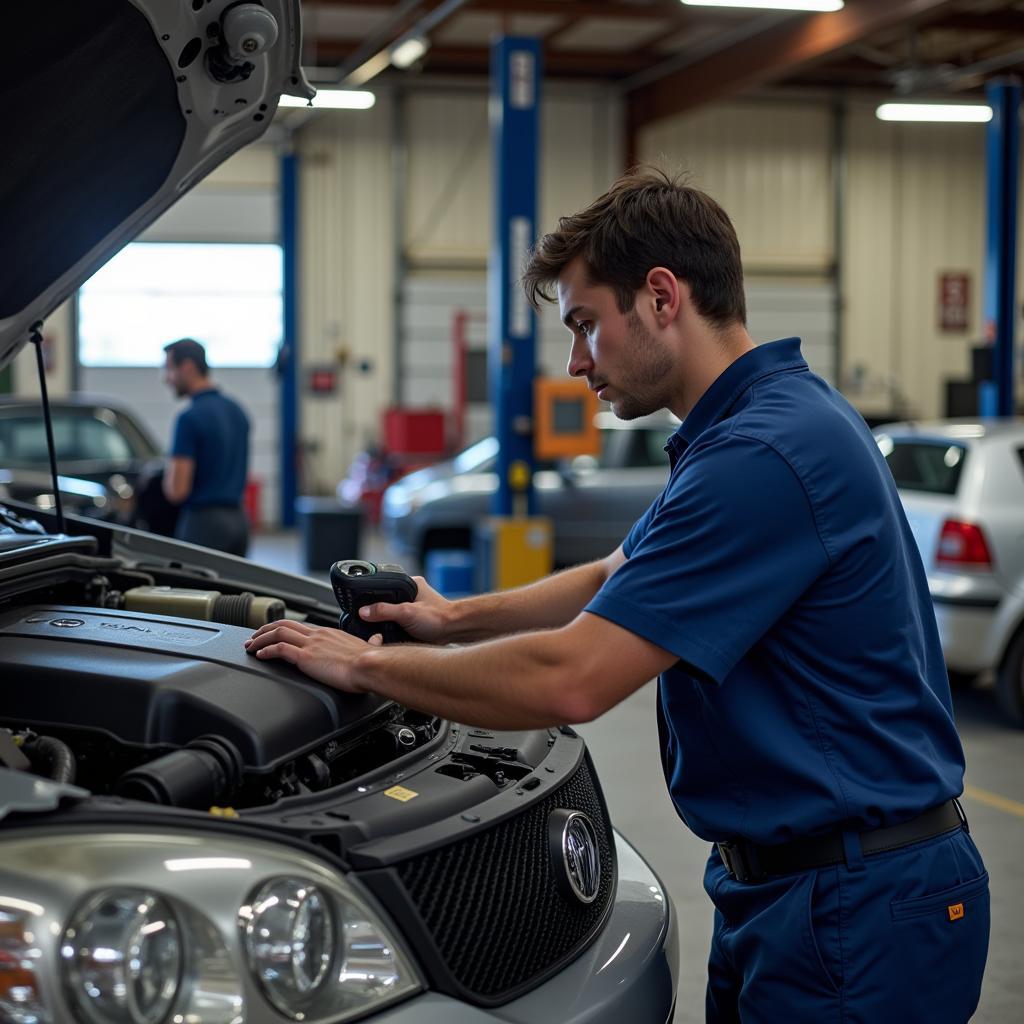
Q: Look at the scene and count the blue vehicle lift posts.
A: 3